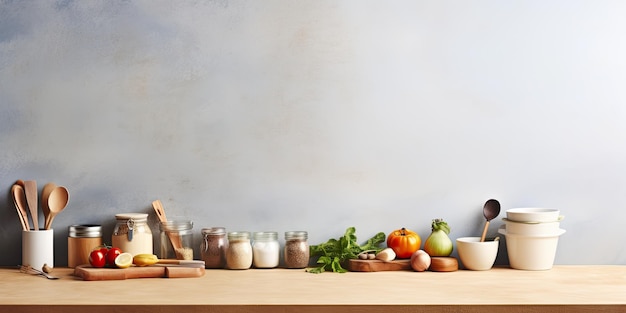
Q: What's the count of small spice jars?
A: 4